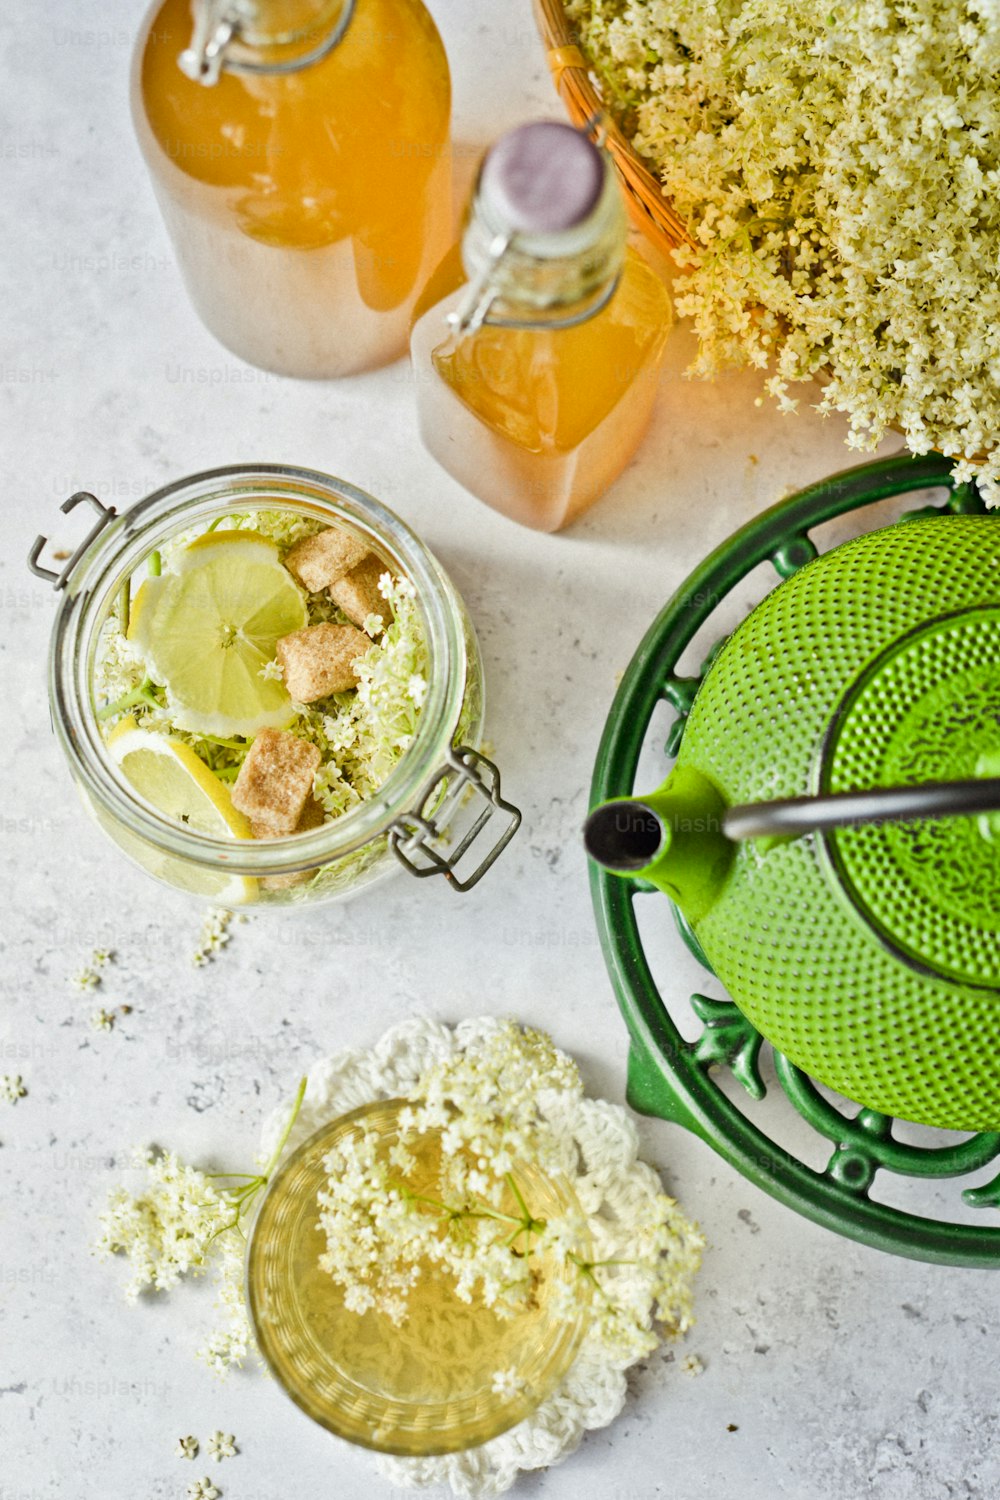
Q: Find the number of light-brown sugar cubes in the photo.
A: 5